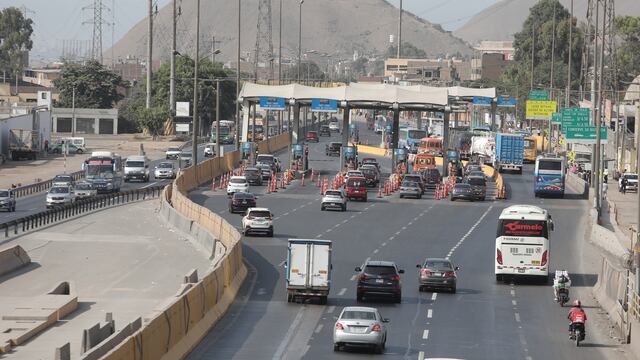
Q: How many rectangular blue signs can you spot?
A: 4